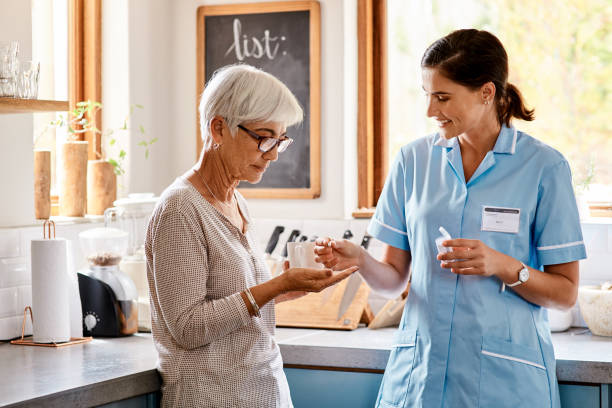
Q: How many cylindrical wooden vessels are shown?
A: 3